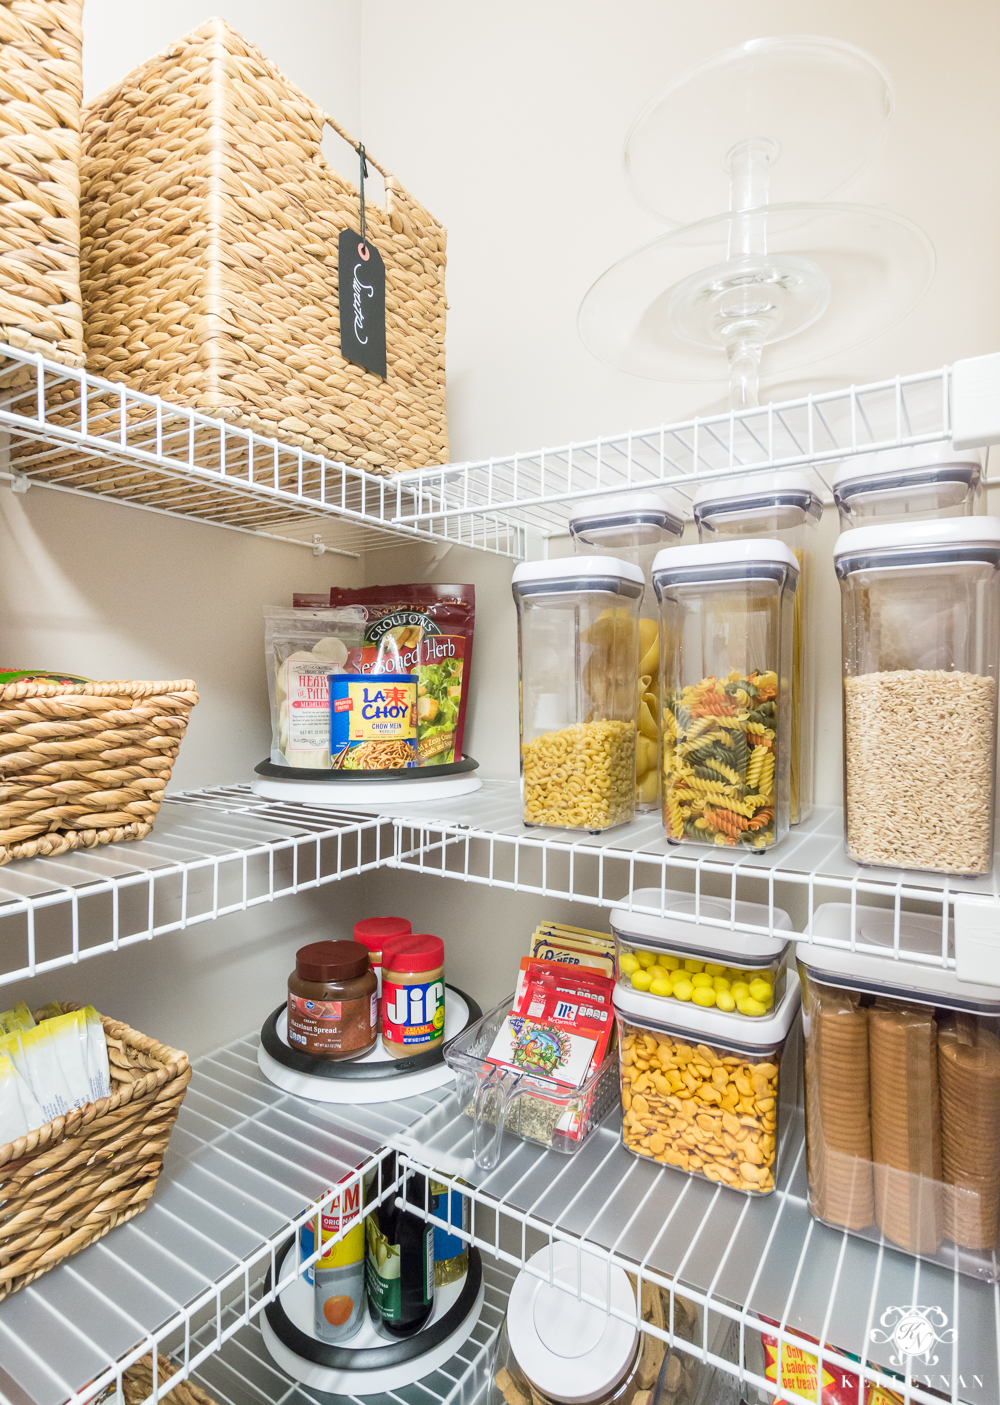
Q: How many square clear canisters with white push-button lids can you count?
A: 9